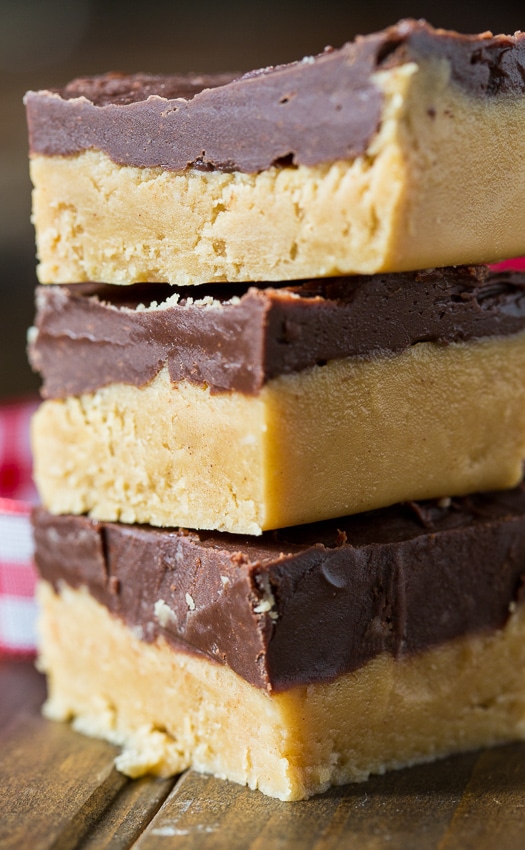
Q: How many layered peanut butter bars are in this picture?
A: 3